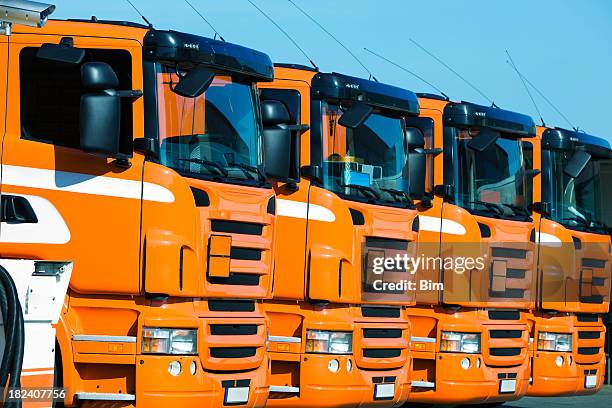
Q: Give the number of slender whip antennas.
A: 8